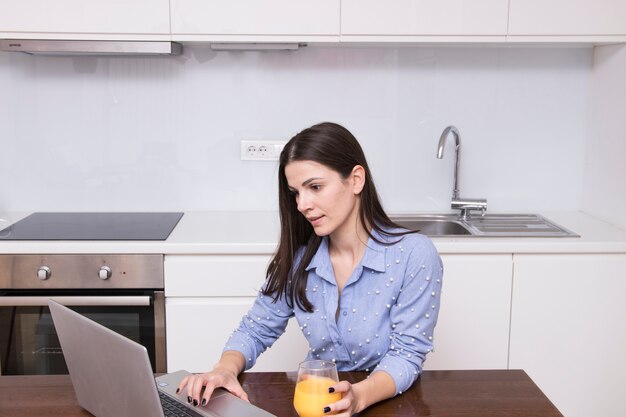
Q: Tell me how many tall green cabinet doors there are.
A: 0